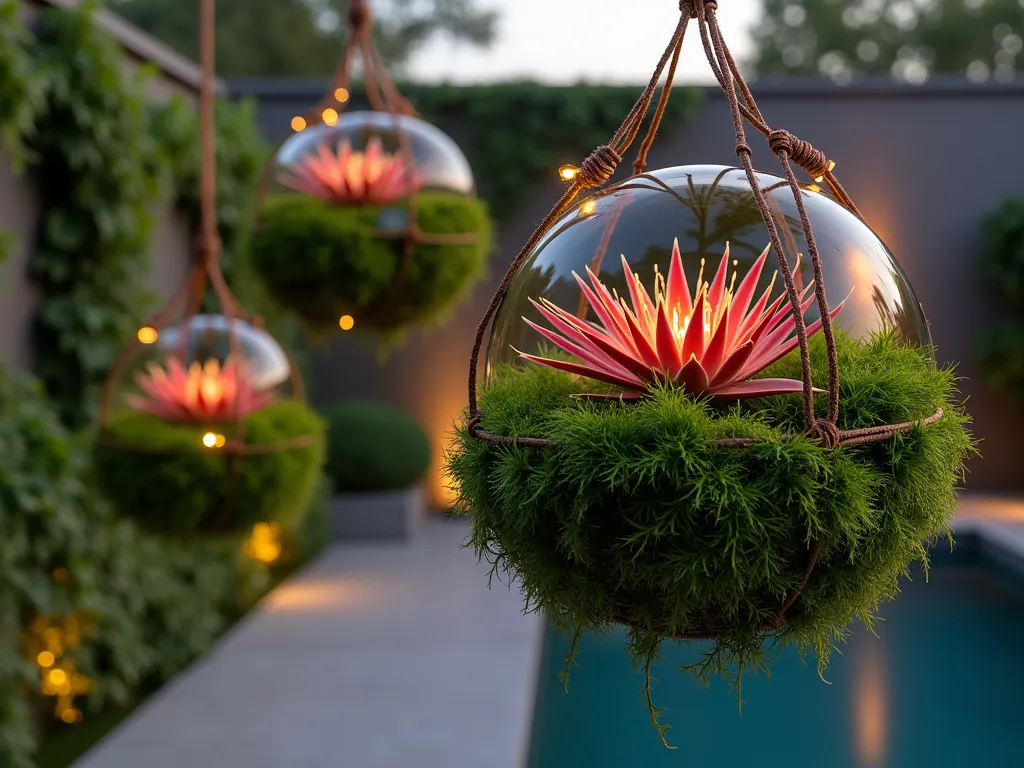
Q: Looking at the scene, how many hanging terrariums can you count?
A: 3